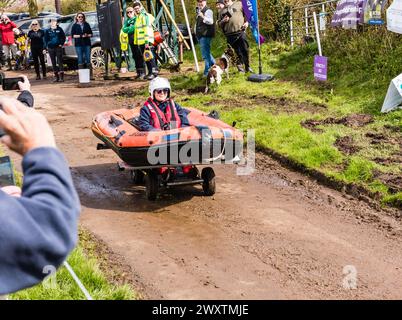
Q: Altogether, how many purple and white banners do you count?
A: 2